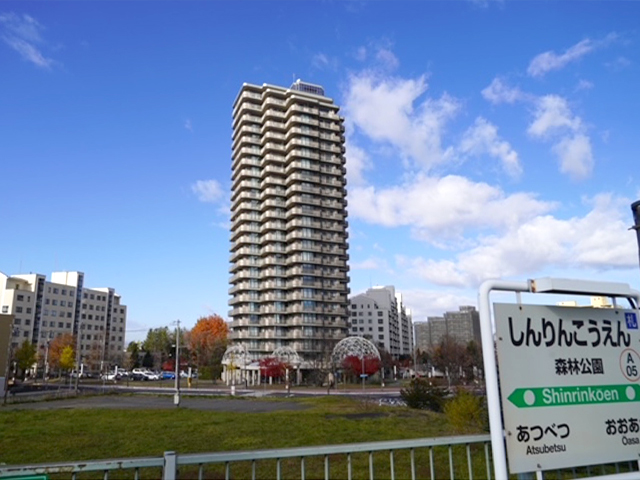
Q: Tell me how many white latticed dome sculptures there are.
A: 3